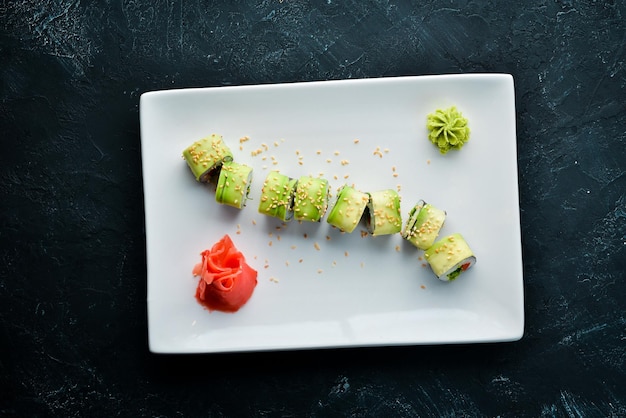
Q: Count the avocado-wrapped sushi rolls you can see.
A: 8